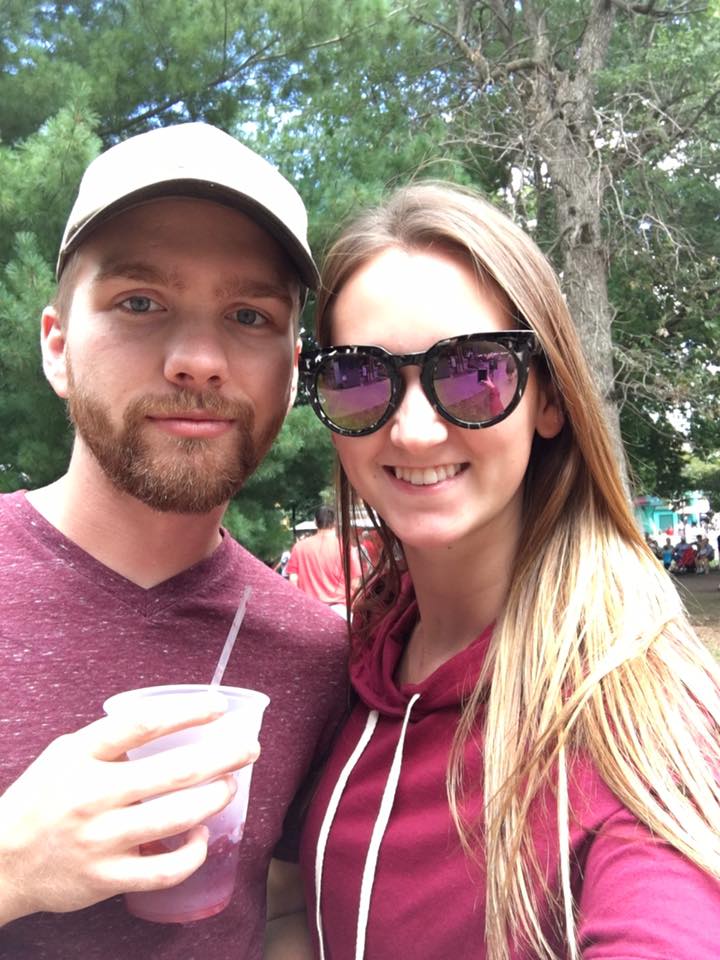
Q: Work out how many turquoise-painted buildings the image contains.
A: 1